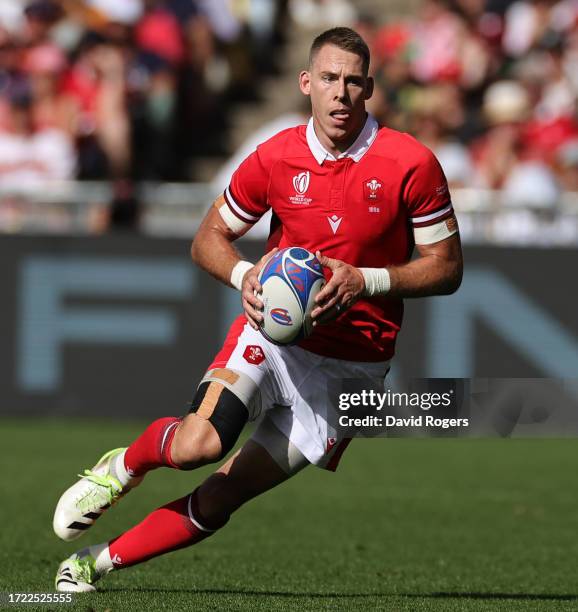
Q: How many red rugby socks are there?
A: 2